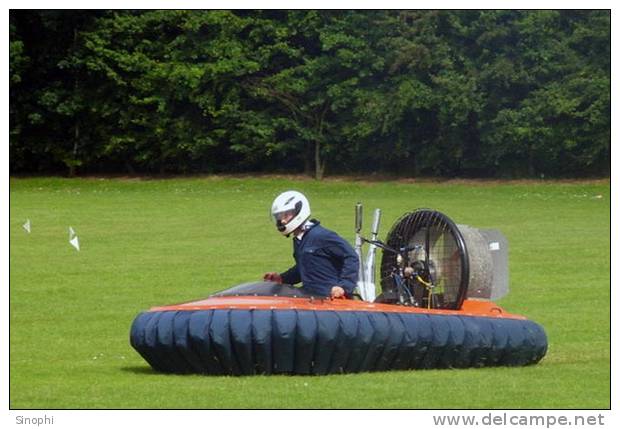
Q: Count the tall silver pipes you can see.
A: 2